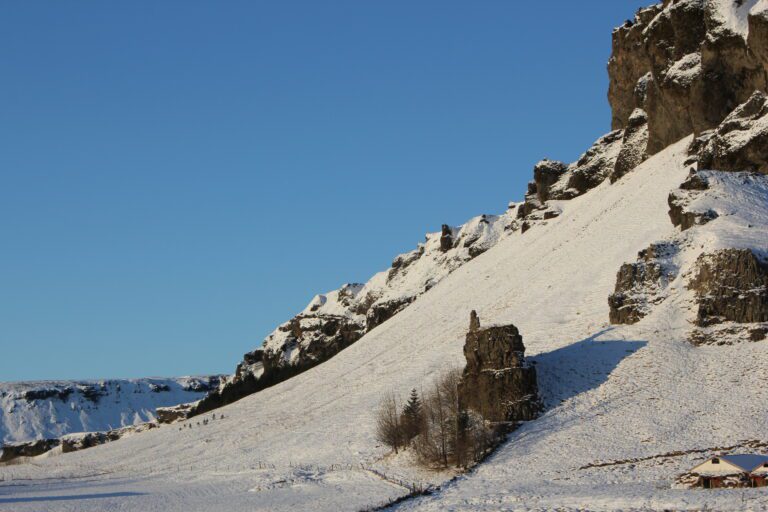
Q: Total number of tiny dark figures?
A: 8